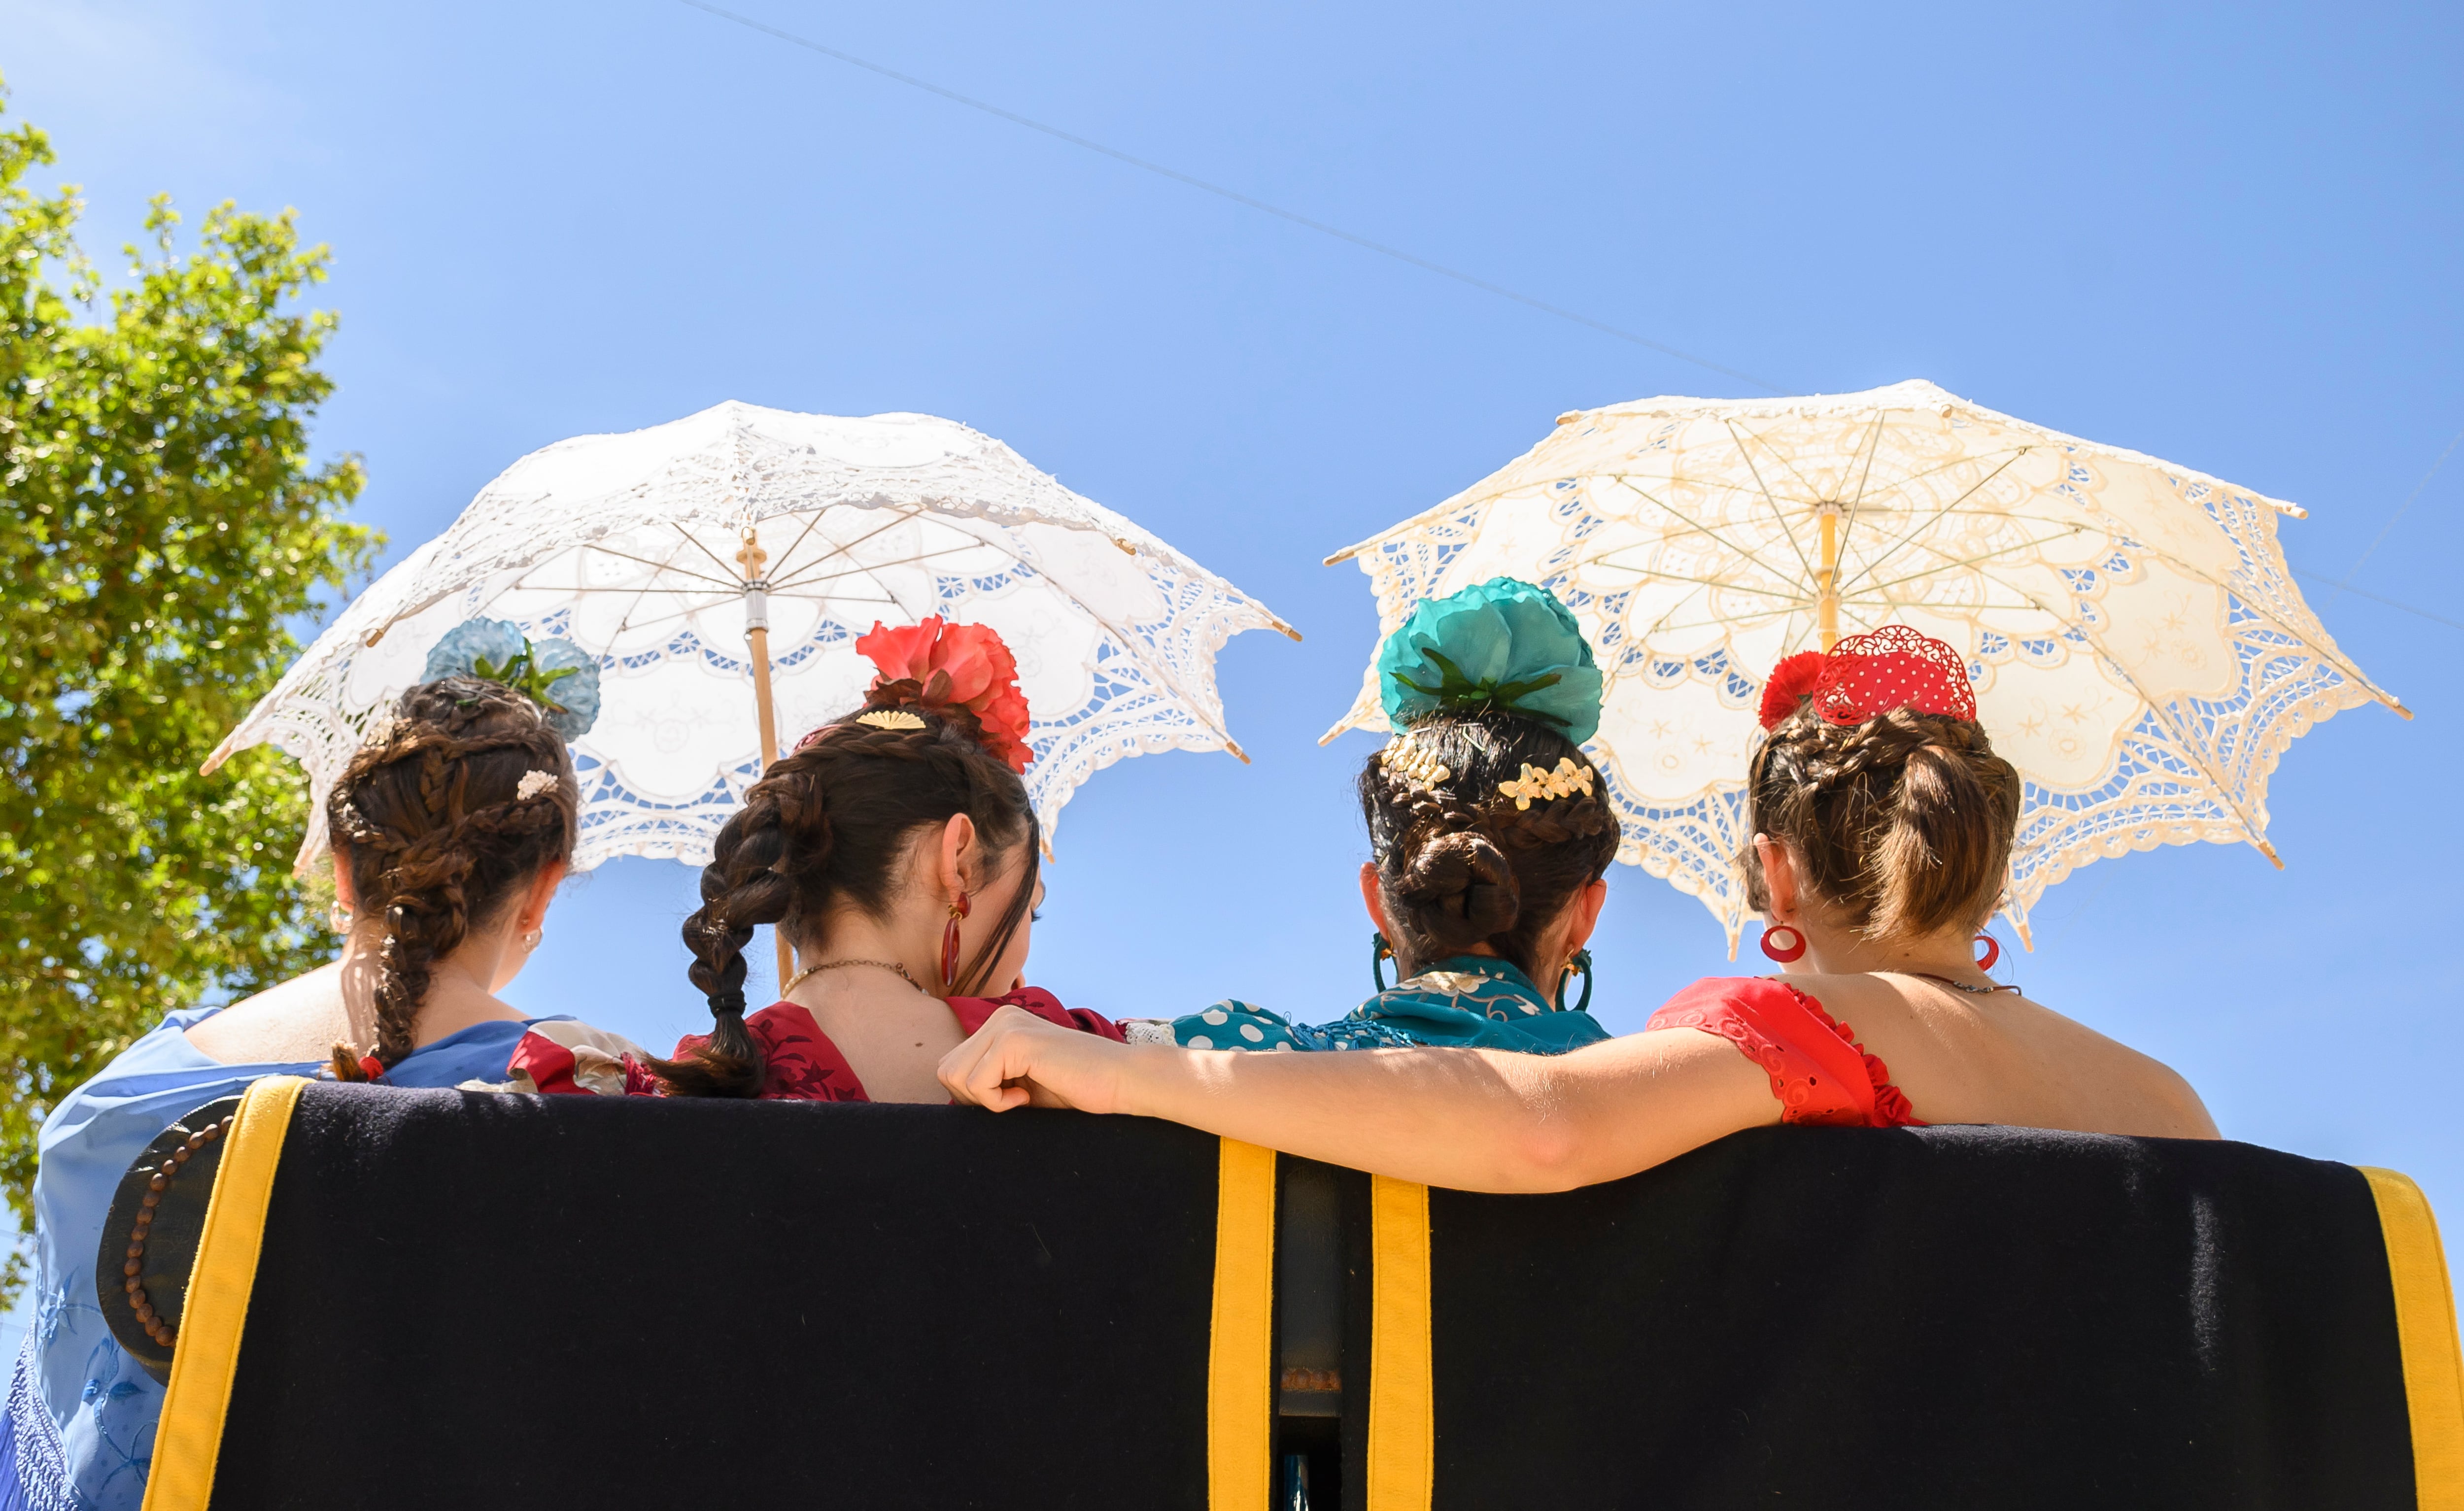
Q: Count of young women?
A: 4